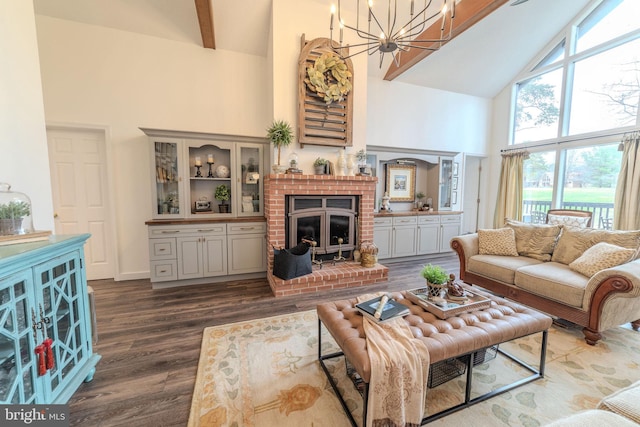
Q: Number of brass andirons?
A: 2